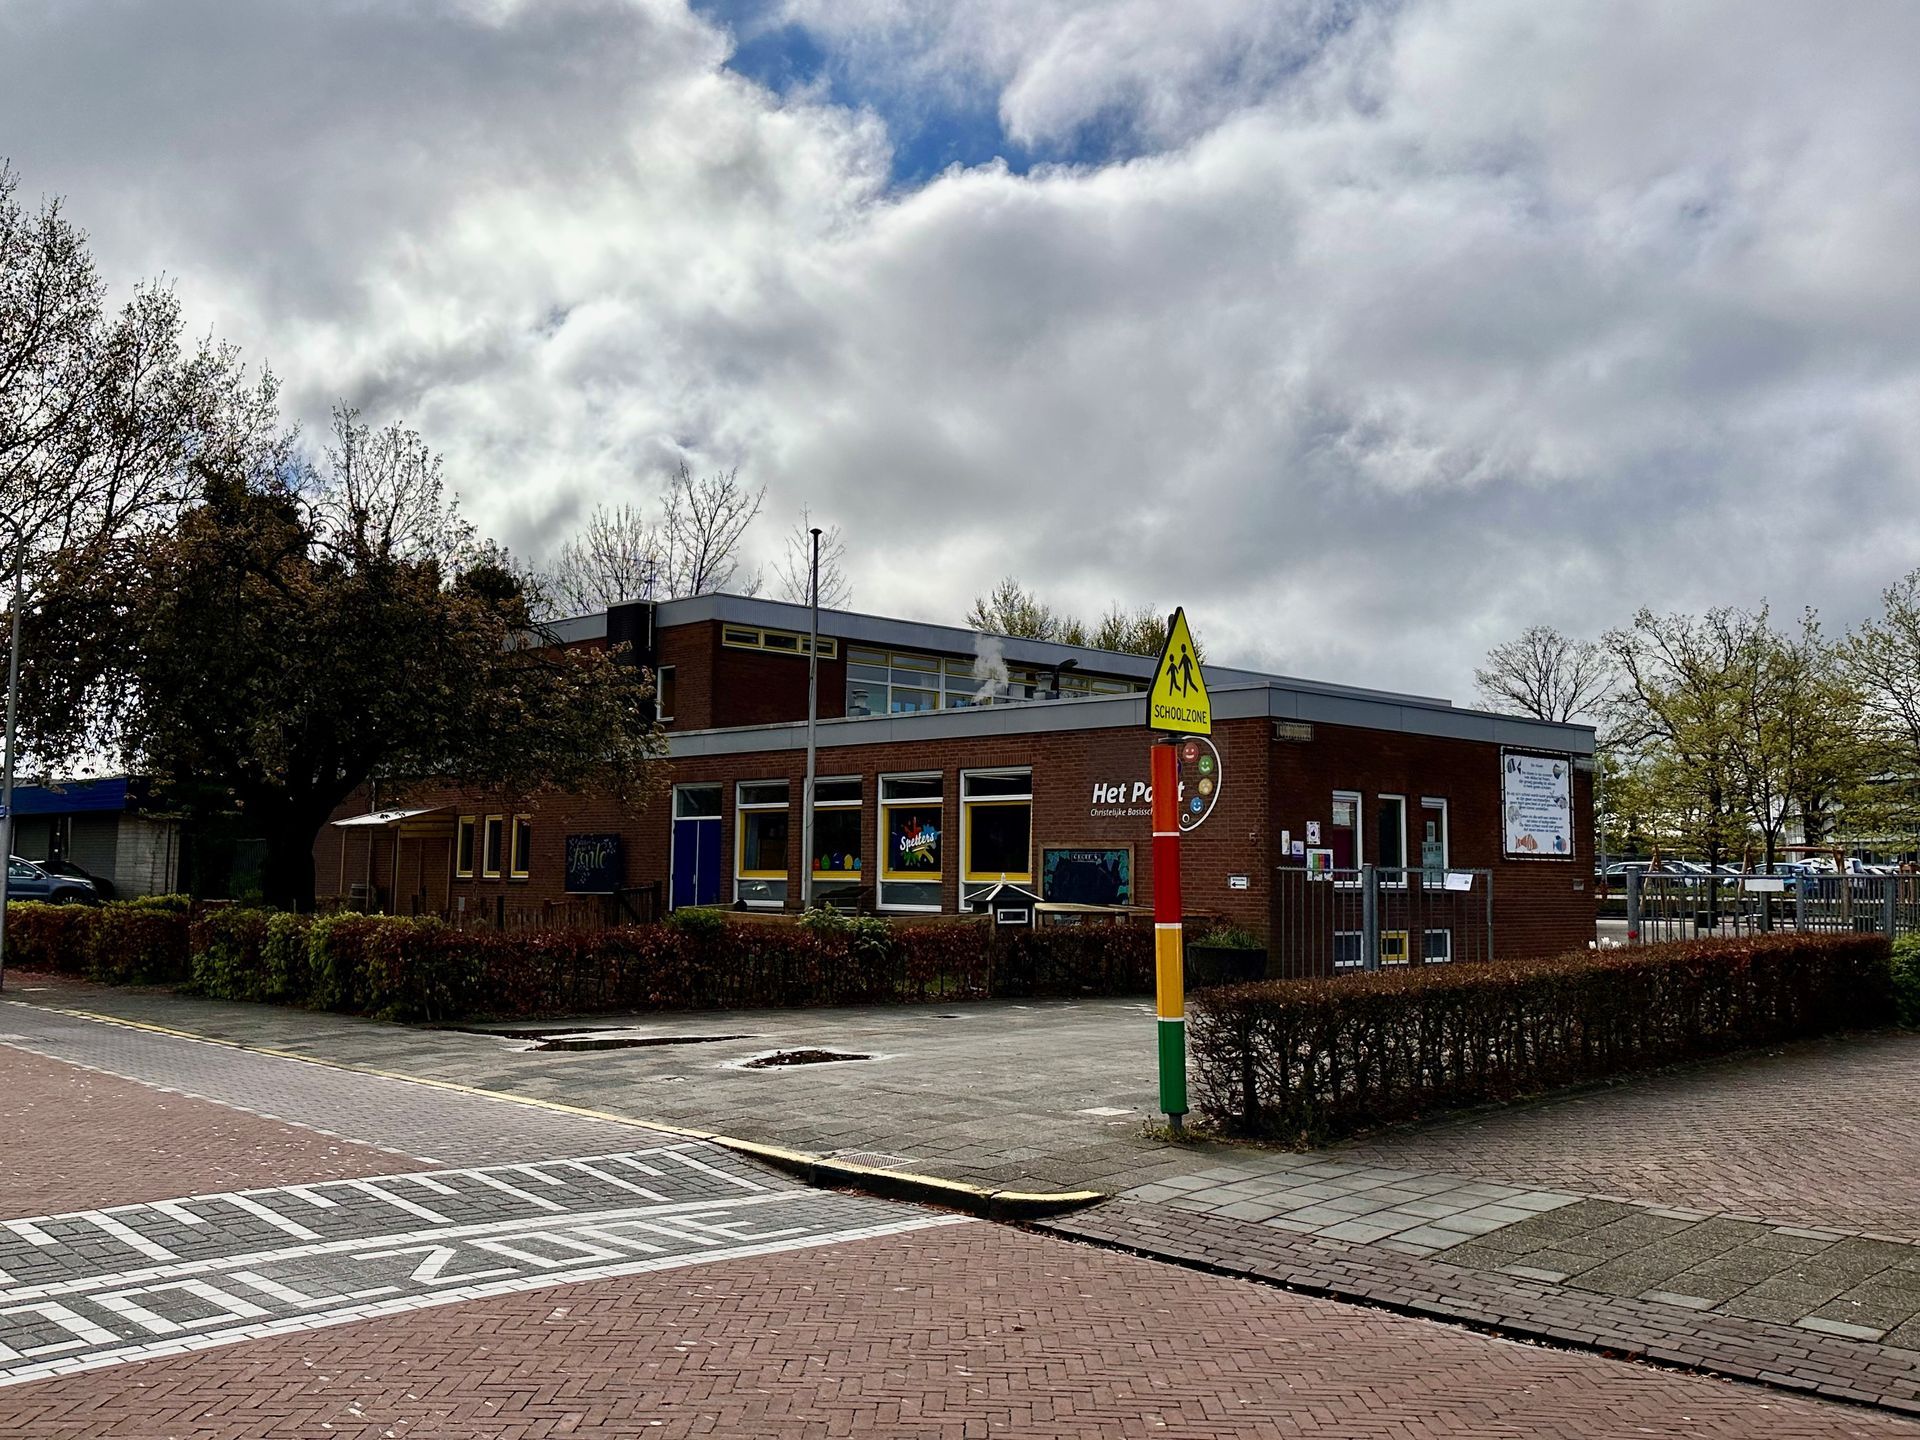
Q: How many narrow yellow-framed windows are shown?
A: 3